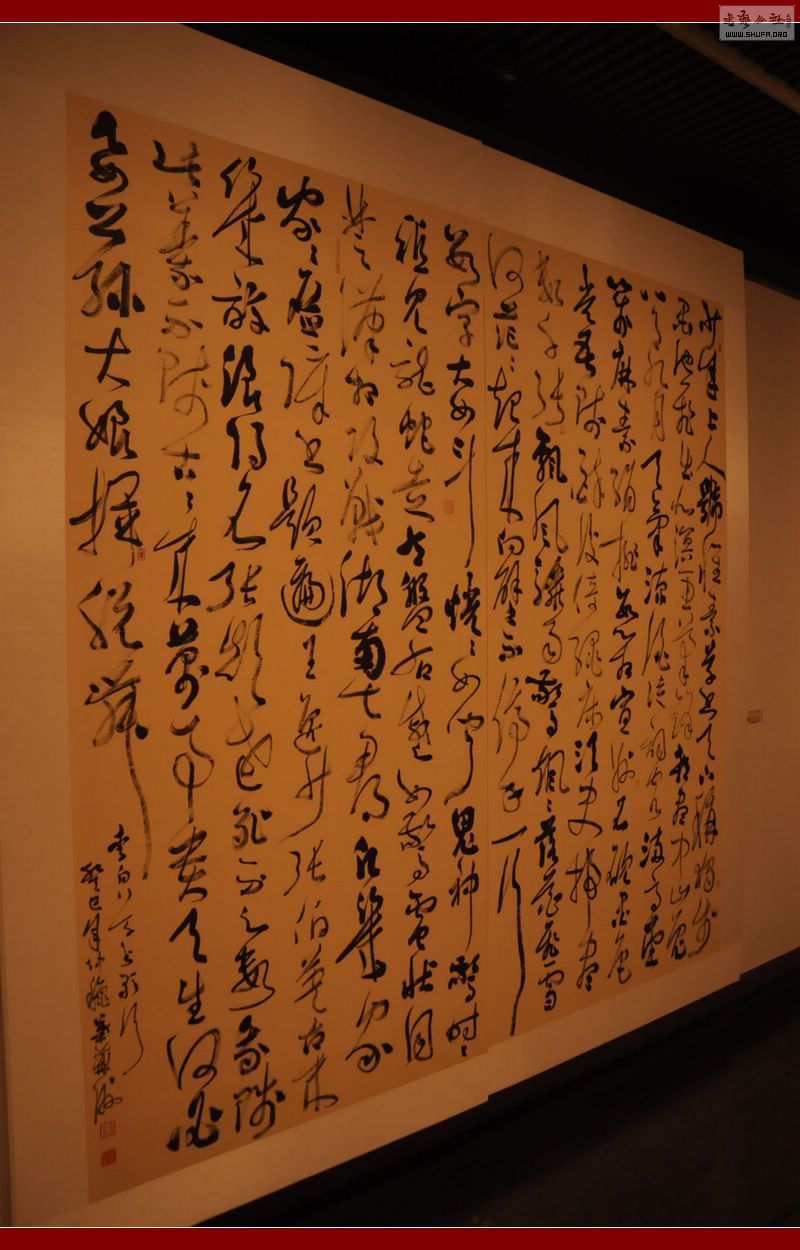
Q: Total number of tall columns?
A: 14